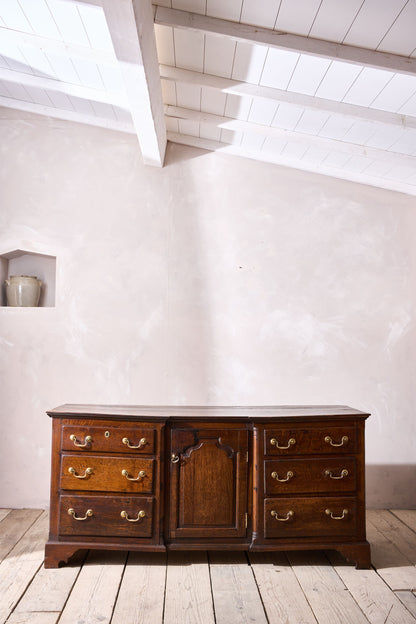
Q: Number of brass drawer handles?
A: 12